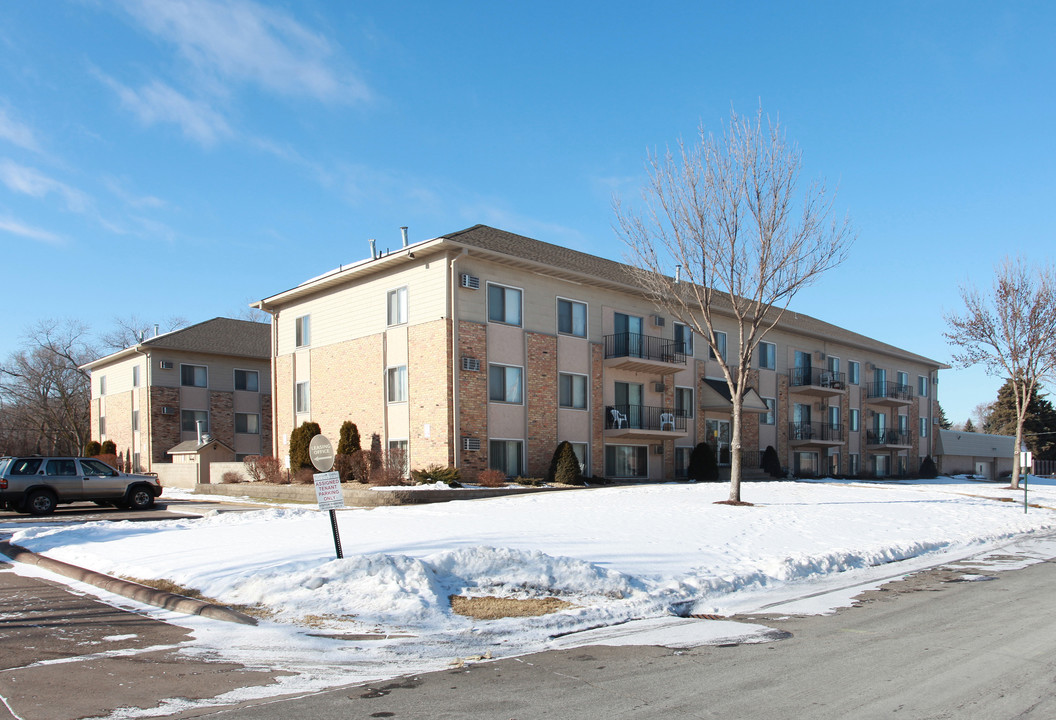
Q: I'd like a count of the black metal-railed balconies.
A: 6